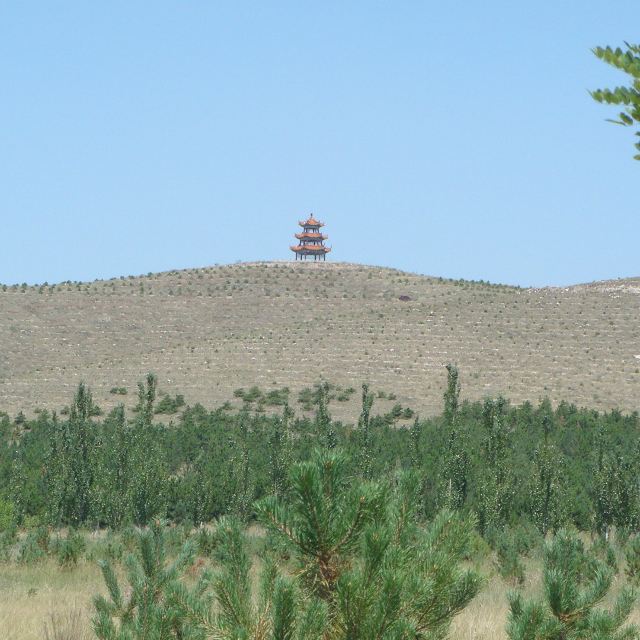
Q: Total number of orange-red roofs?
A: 3